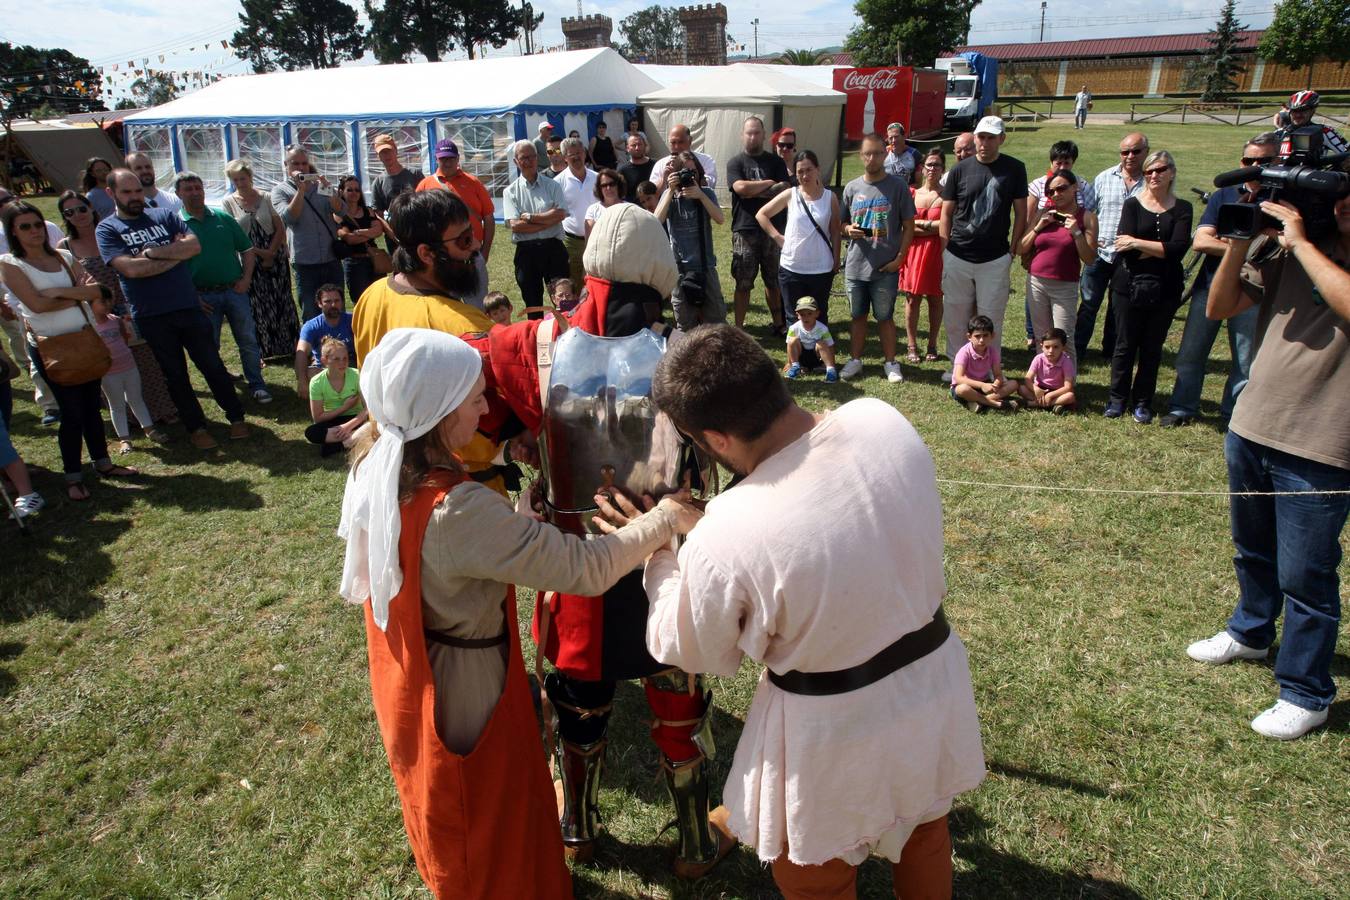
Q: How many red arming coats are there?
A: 1